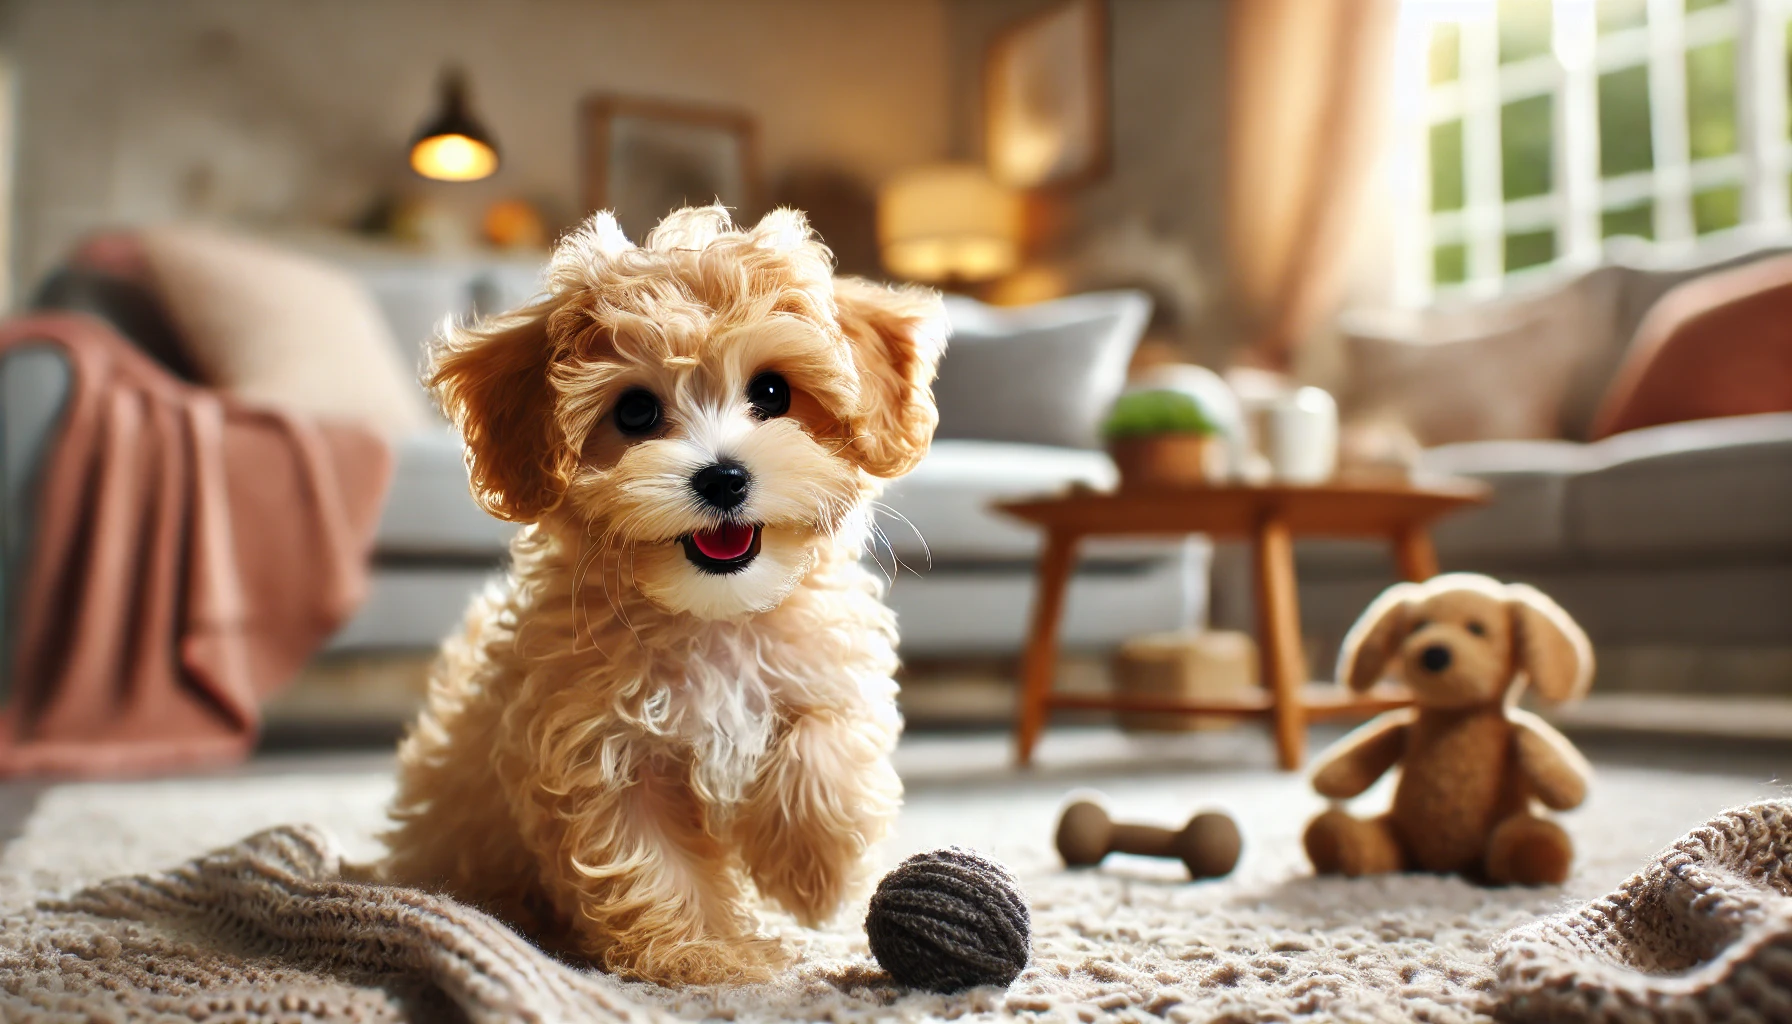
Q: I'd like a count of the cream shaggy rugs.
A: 1